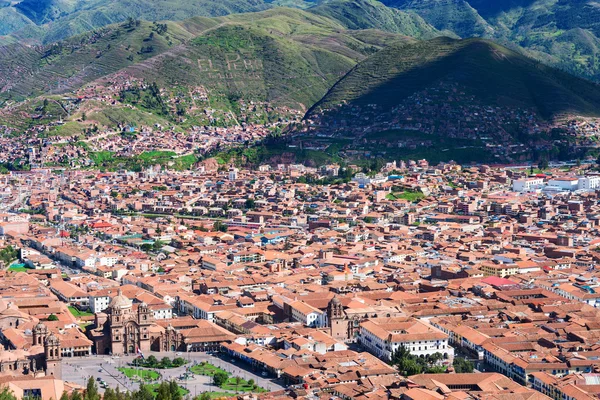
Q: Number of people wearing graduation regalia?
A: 0